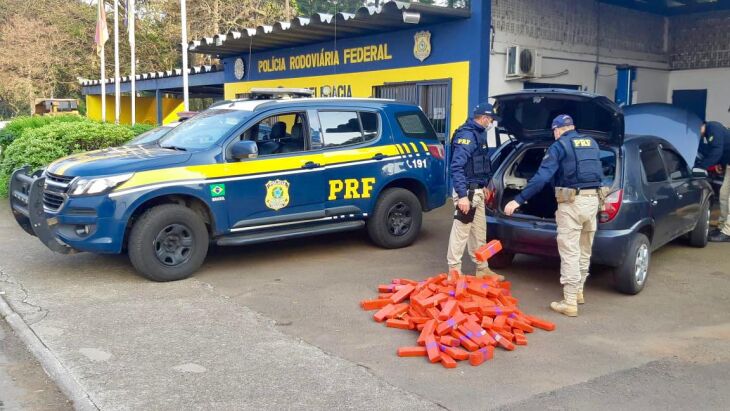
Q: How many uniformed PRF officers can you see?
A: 3